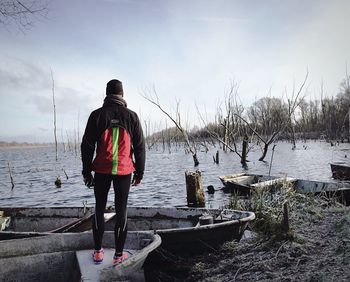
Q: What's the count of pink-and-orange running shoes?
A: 2